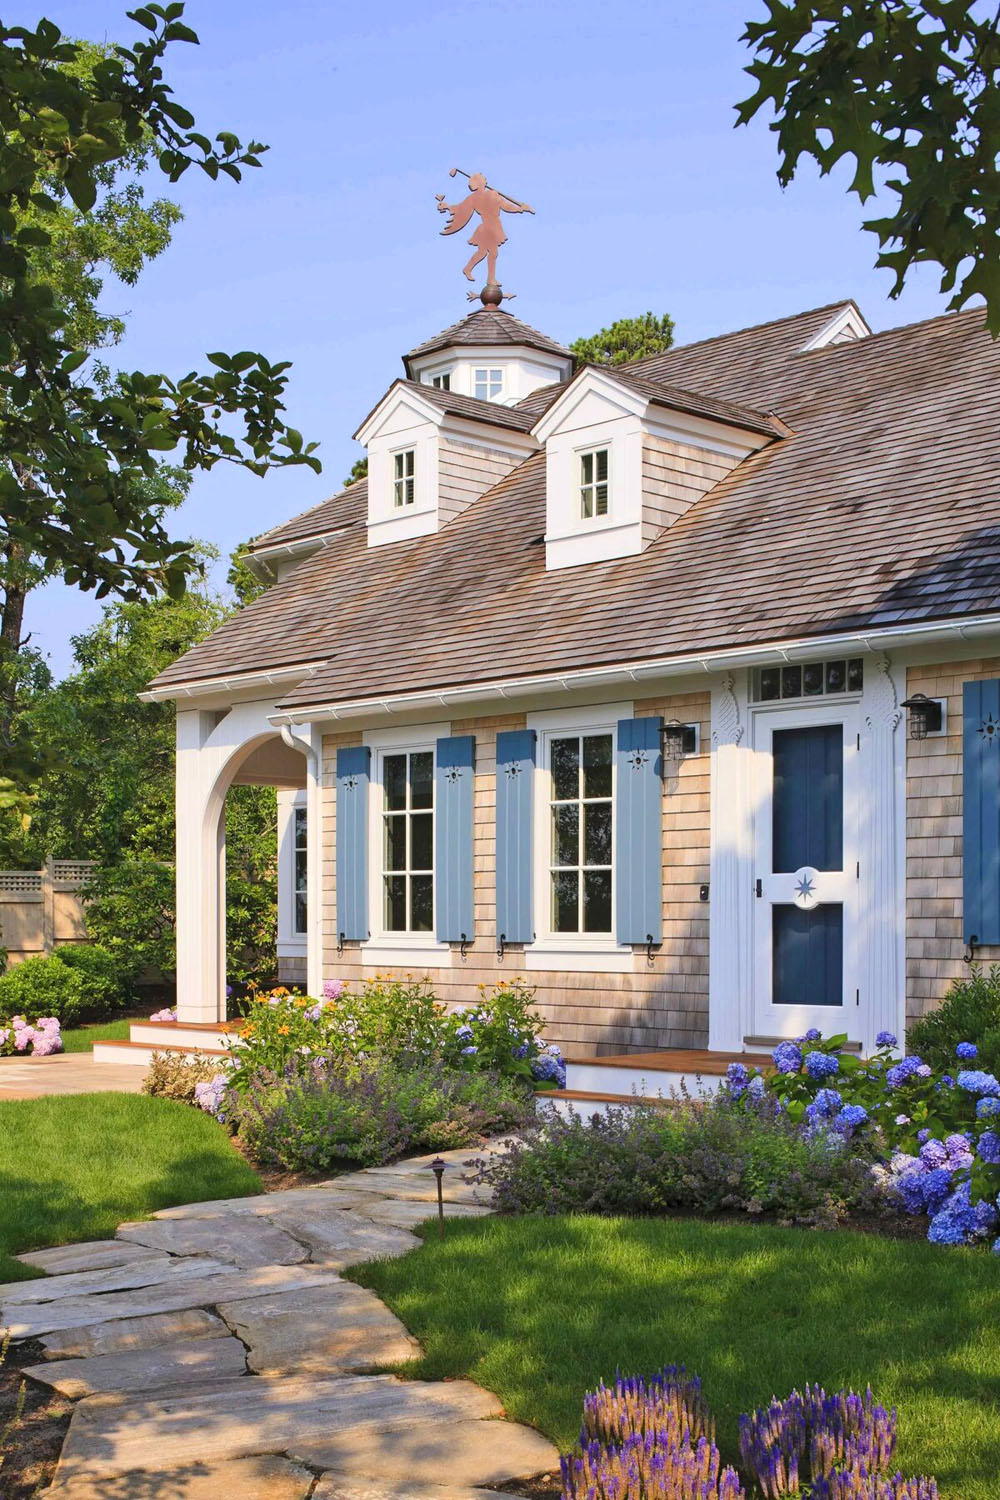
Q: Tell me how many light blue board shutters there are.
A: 5